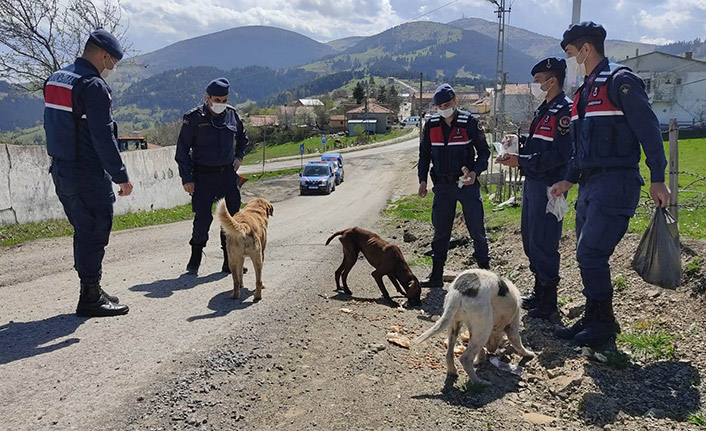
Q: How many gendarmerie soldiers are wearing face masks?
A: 5